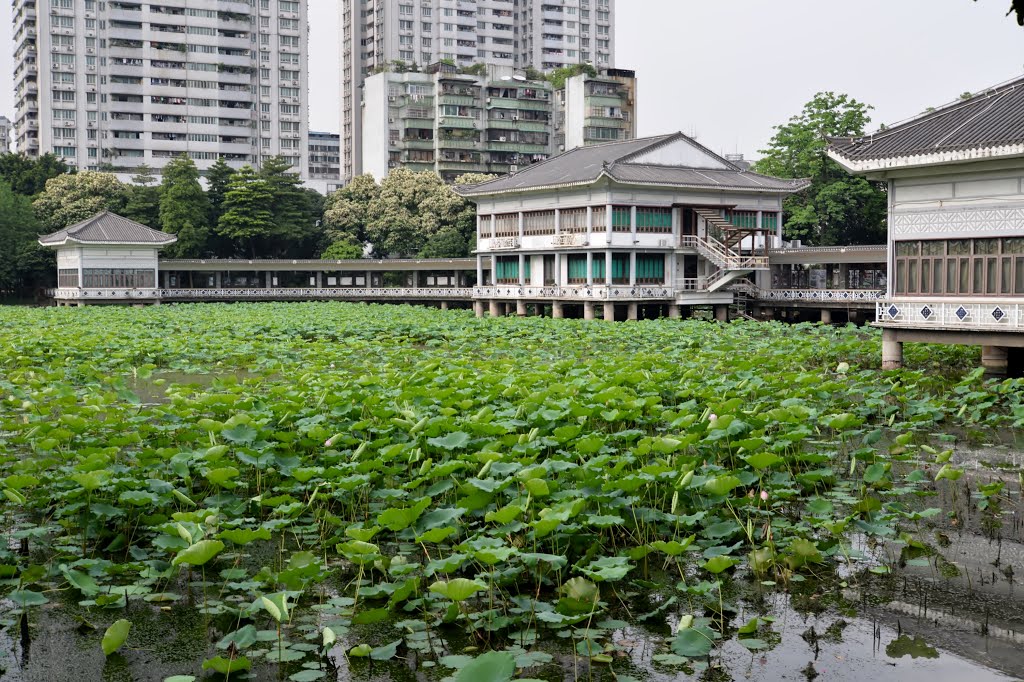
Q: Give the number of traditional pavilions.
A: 3